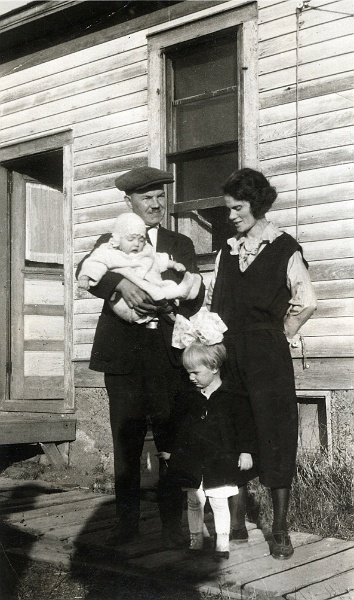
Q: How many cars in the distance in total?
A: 0